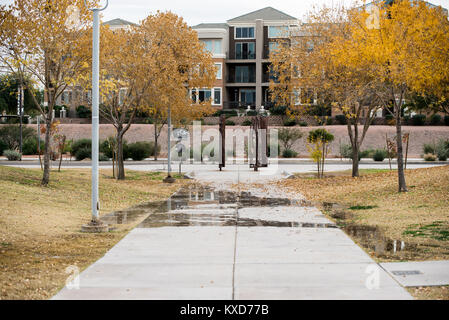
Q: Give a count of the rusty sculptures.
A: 2